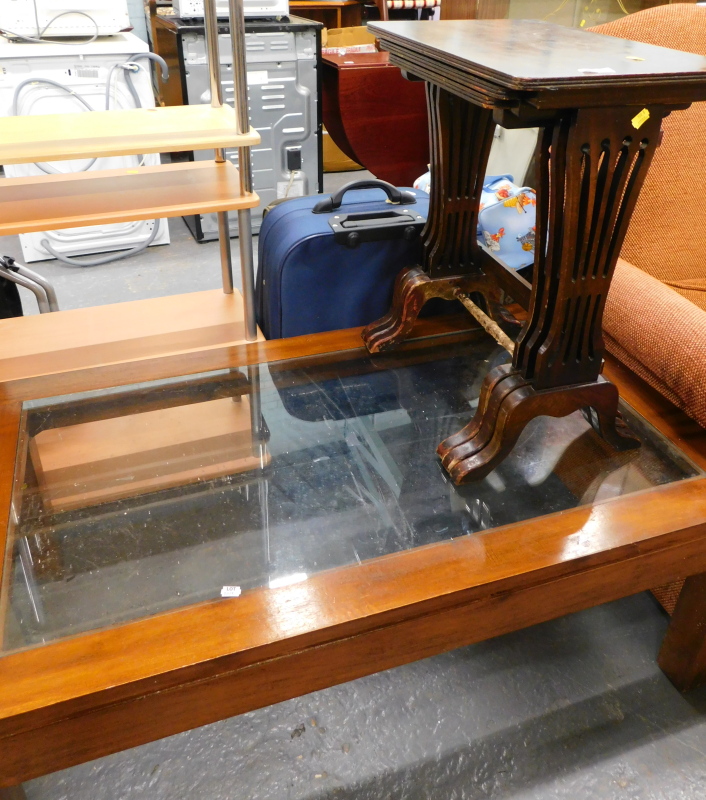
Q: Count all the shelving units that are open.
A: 1